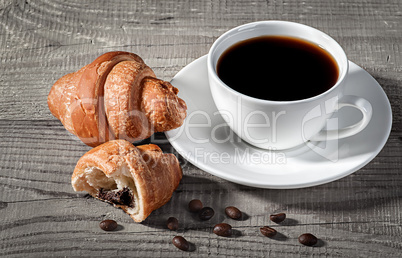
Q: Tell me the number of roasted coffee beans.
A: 10